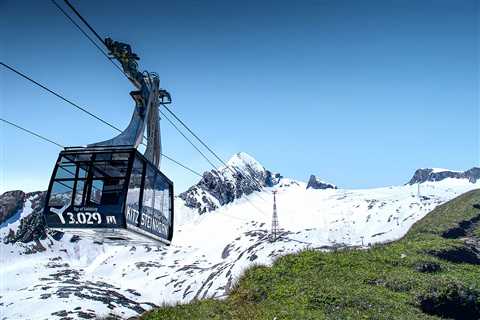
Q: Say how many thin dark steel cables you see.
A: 4